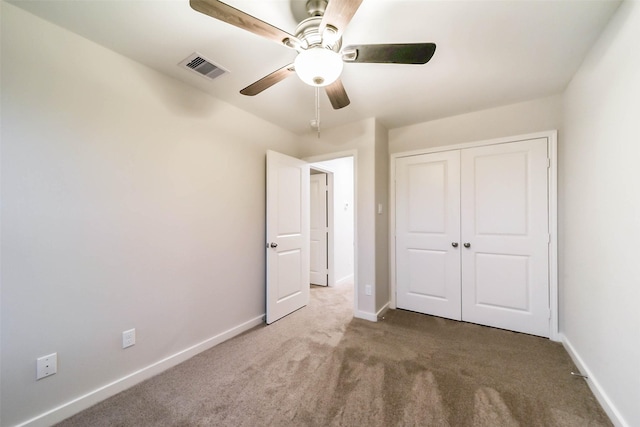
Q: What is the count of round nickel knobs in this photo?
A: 3